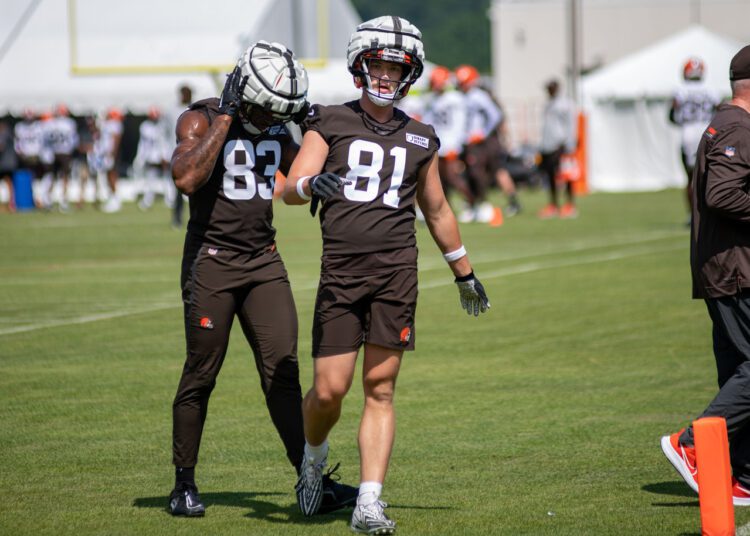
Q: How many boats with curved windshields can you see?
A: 0